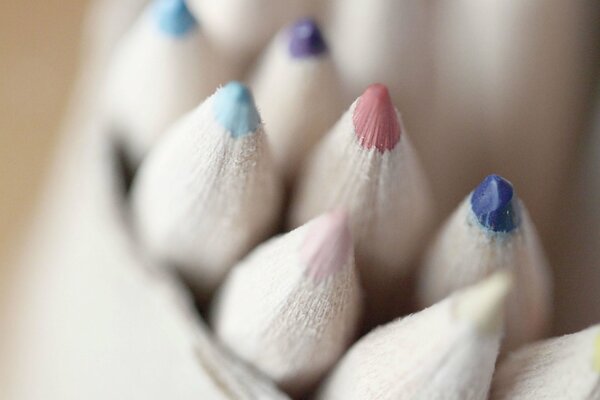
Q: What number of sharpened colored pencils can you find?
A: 8